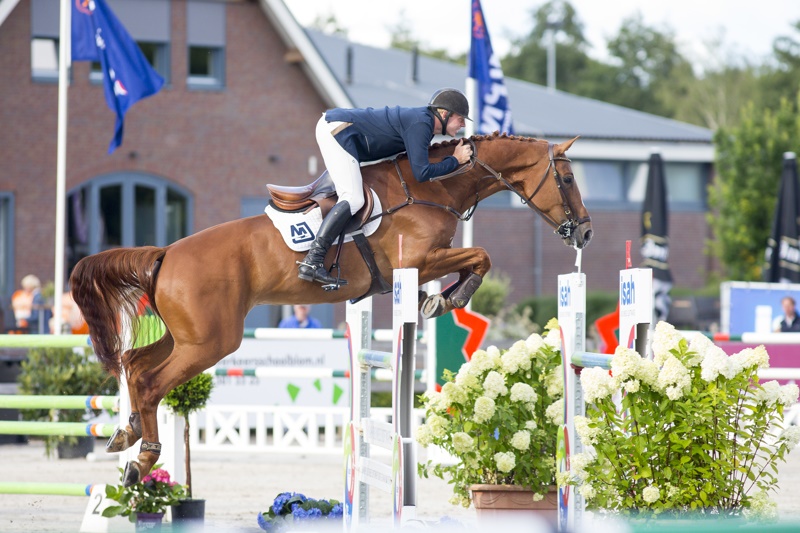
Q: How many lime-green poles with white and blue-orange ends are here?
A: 4